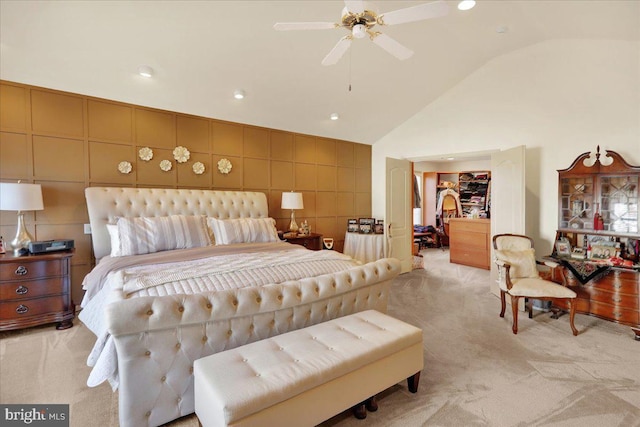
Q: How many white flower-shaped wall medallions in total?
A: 6